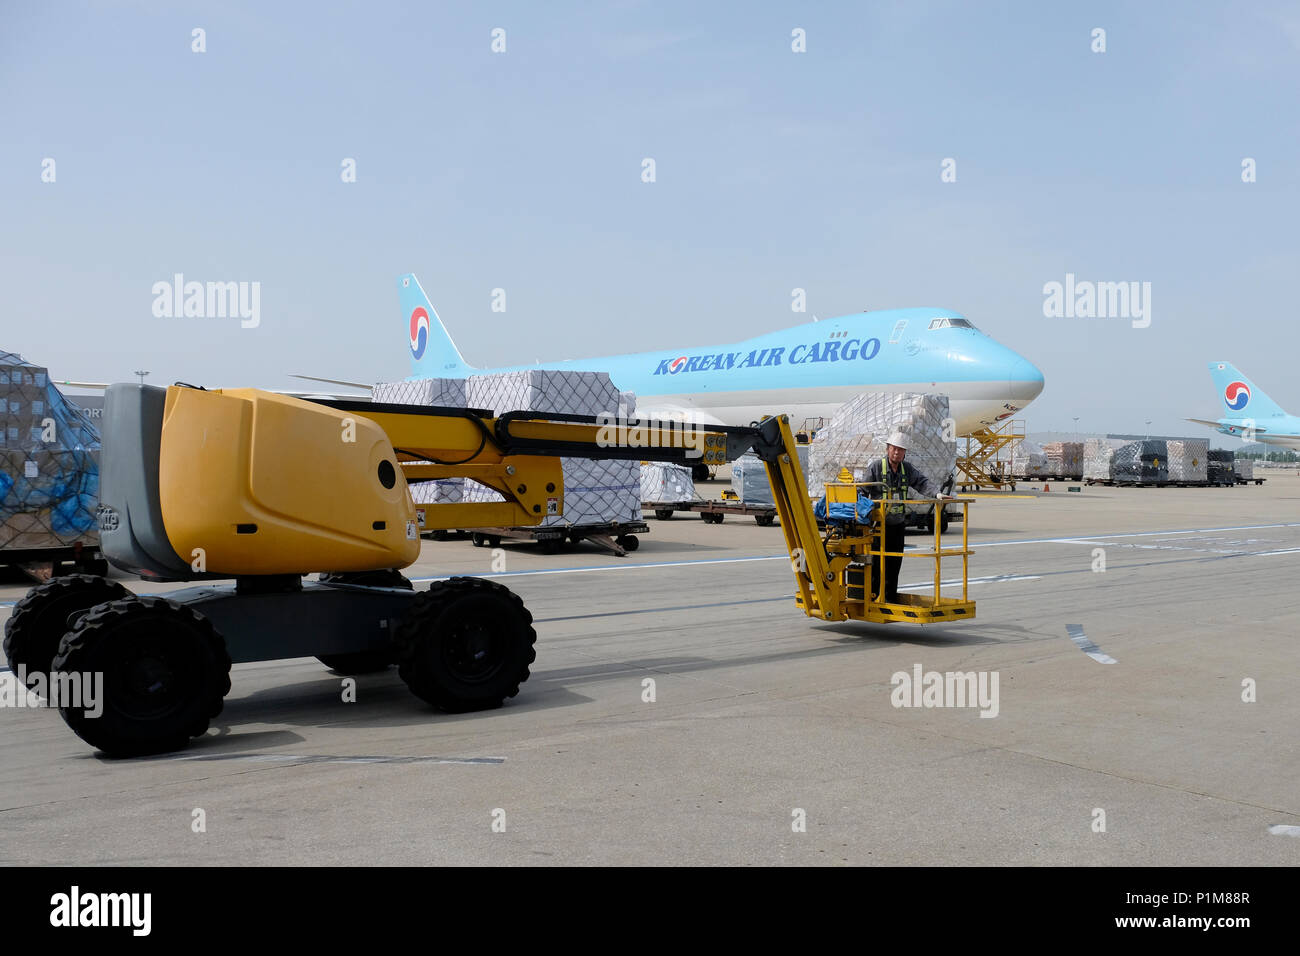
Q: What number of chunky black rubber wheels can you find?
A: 4